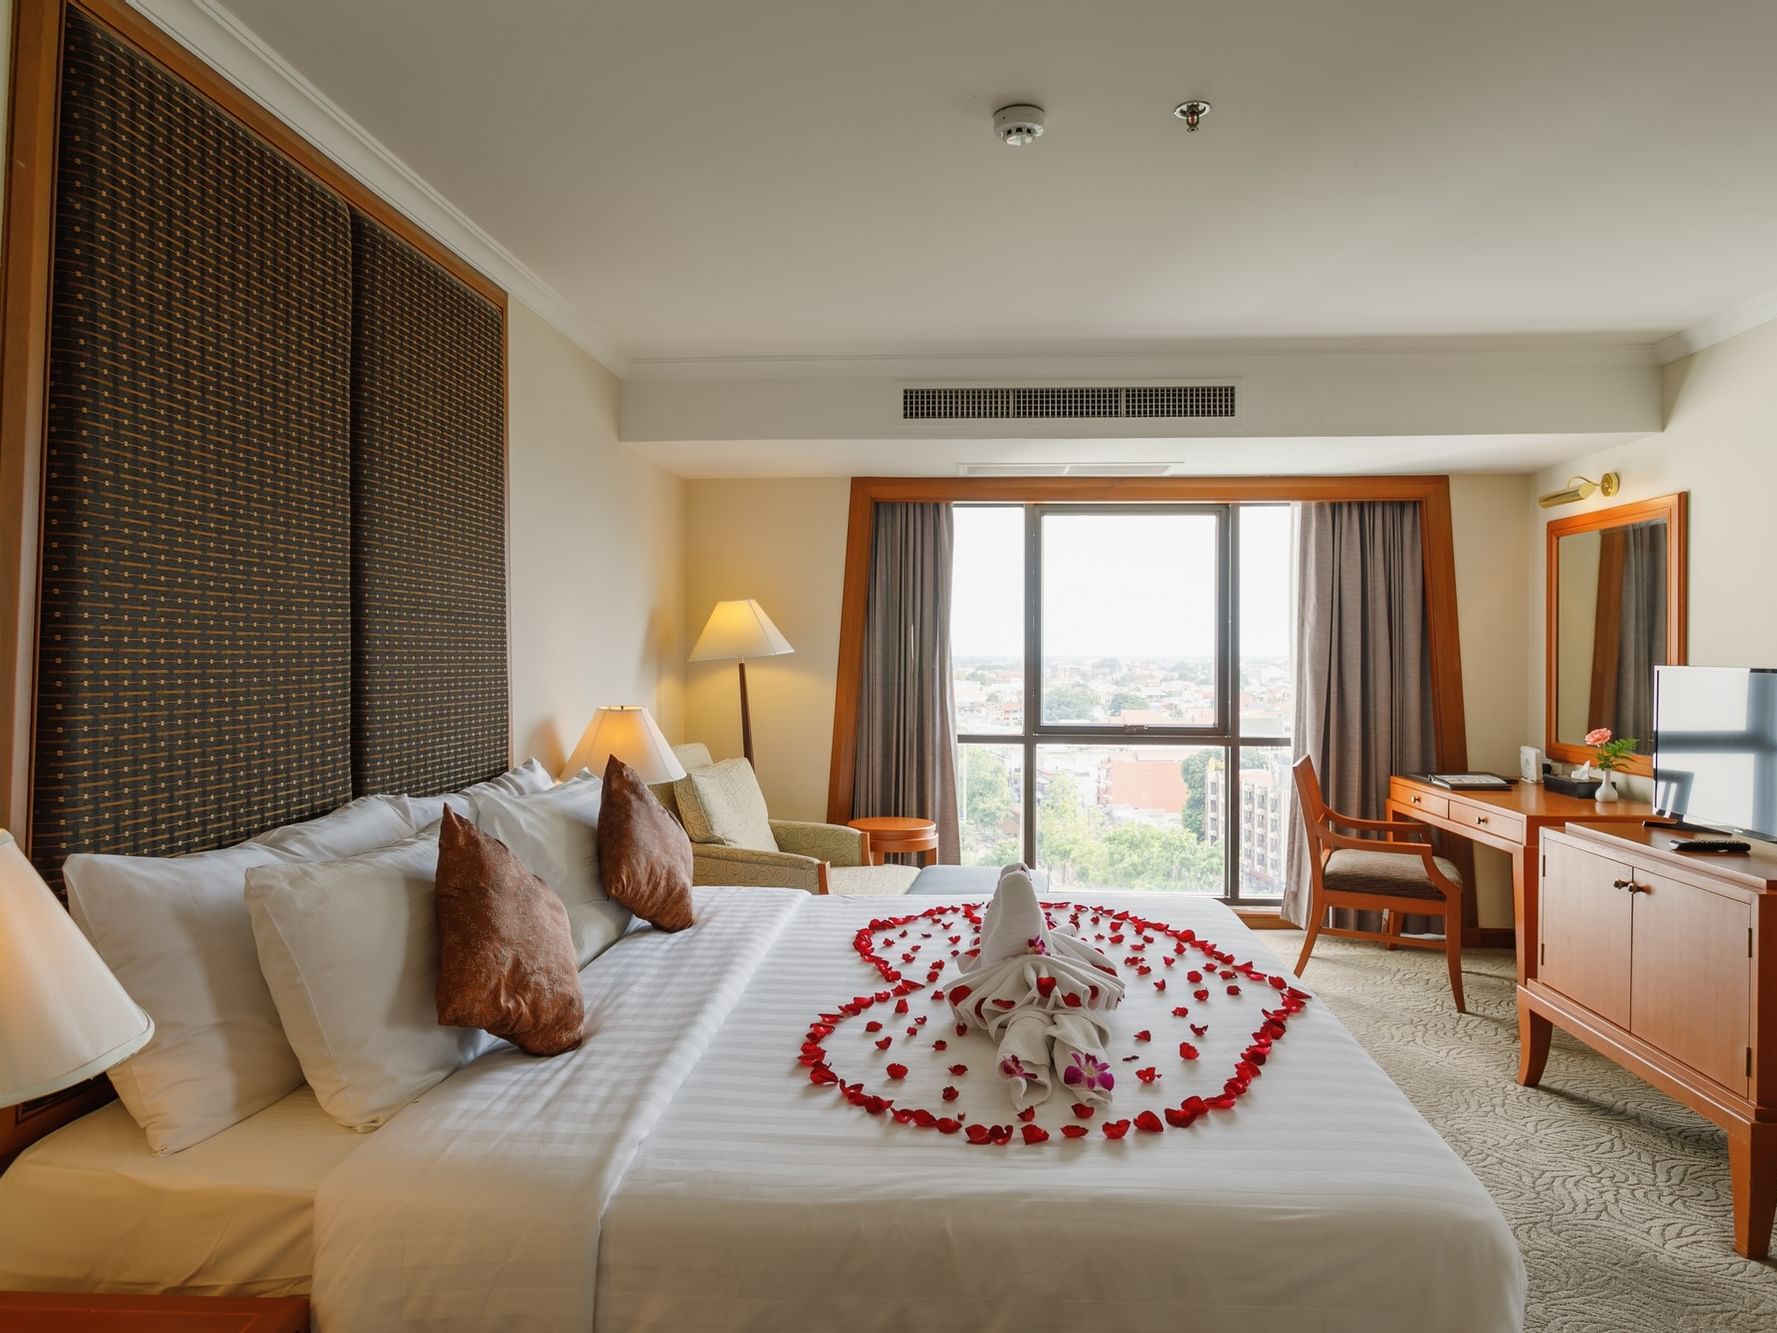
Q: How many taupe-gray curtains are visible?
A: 2